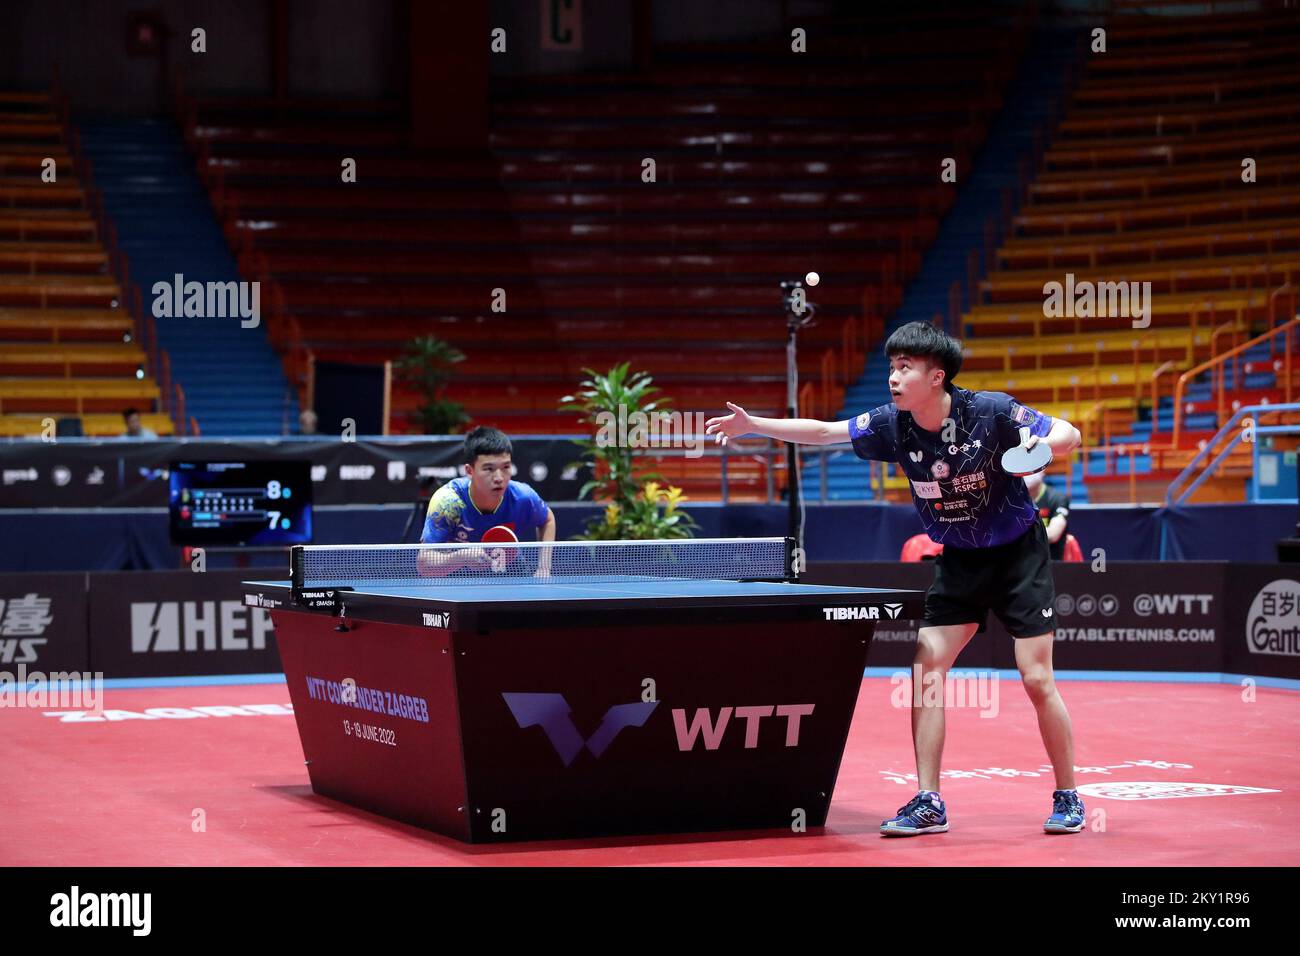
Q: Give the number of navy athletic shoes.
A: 2